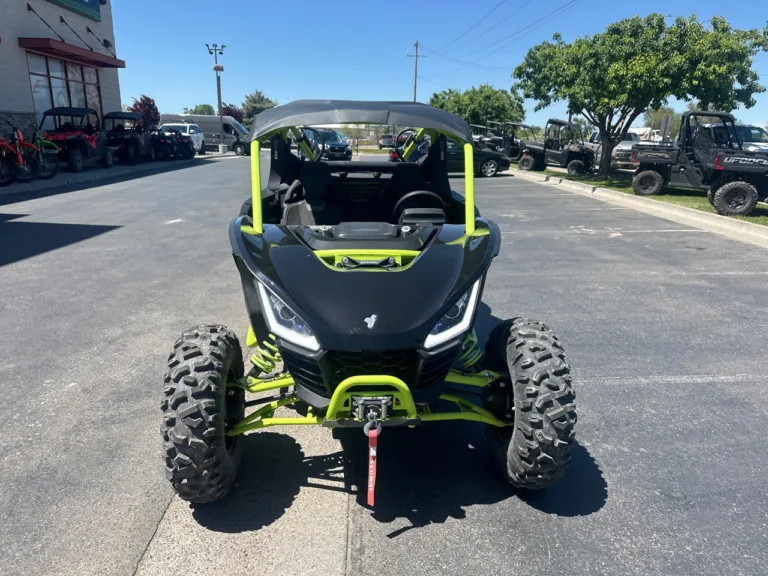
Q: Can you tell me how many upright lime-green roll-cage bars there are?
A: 2